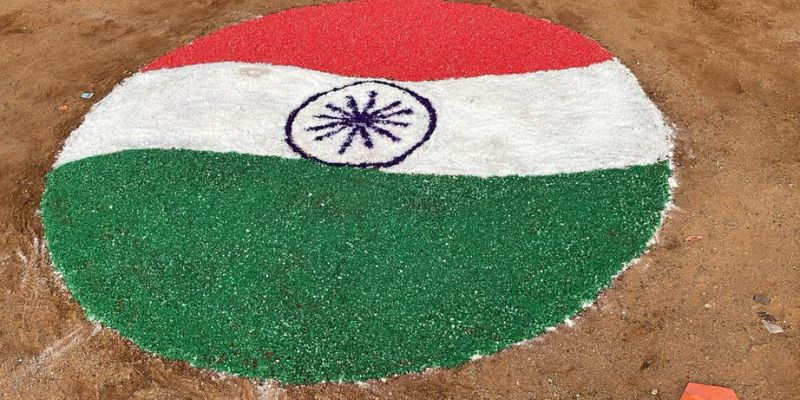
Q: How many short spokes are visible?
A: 12